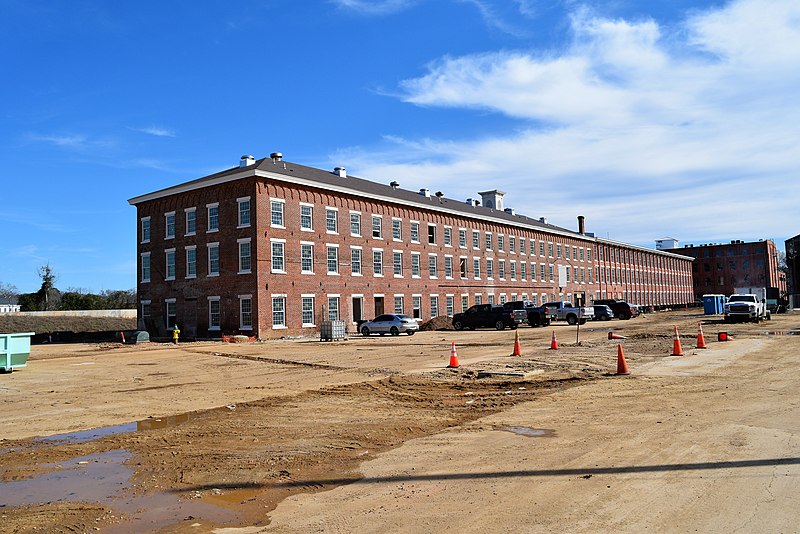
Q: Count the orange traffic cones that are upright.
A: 6